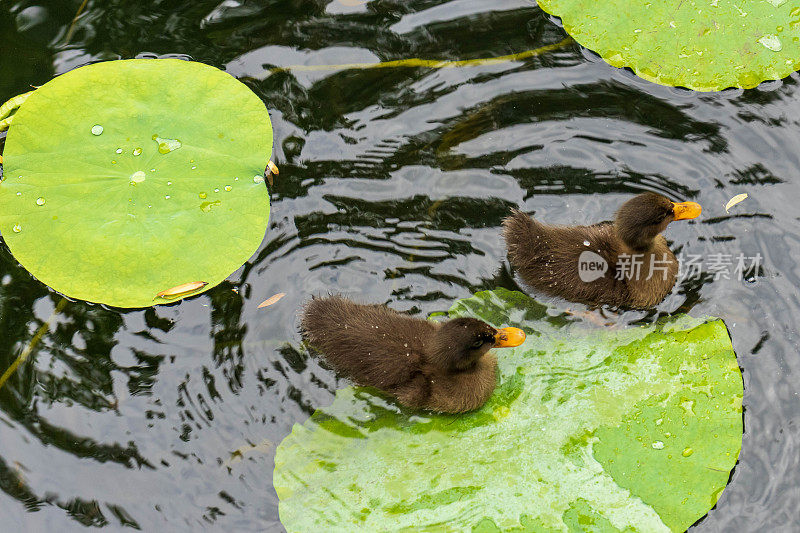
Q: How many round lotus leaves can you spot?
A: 3